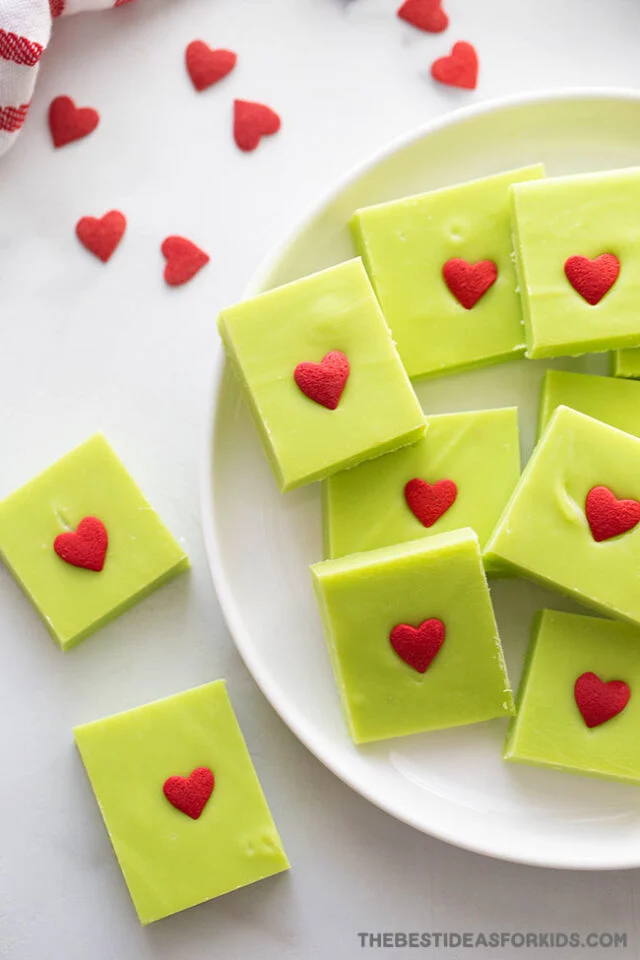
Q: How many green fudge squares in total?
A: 11